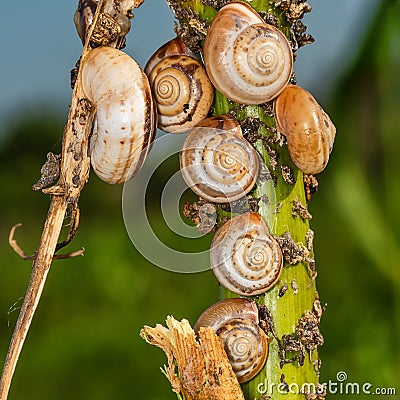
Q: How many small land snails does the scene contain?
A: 7